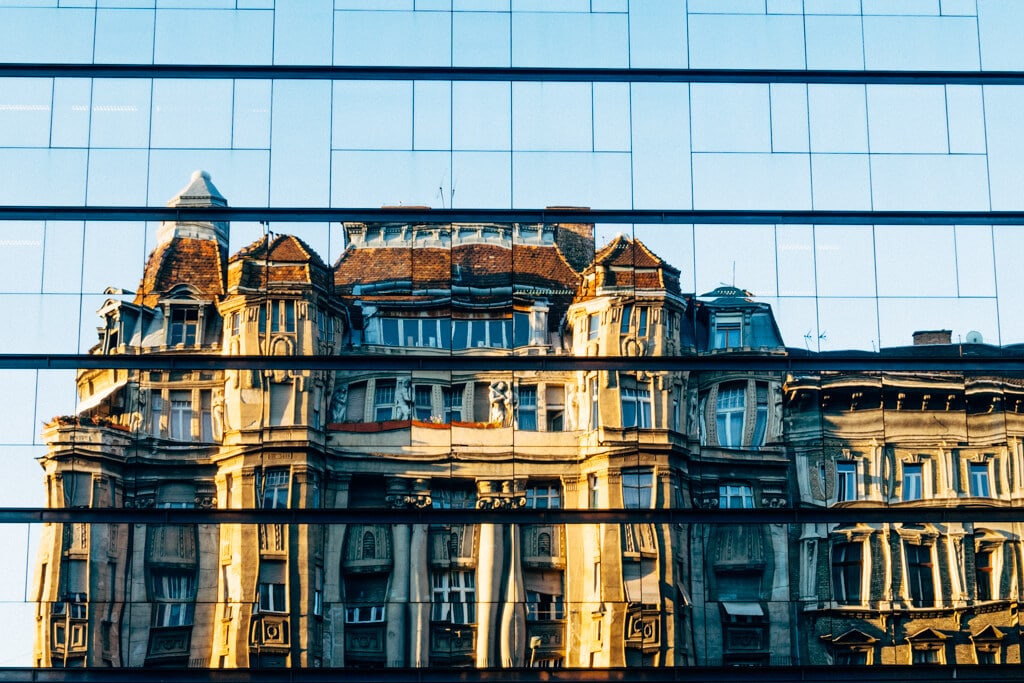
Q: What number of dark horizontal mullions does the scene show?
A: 5